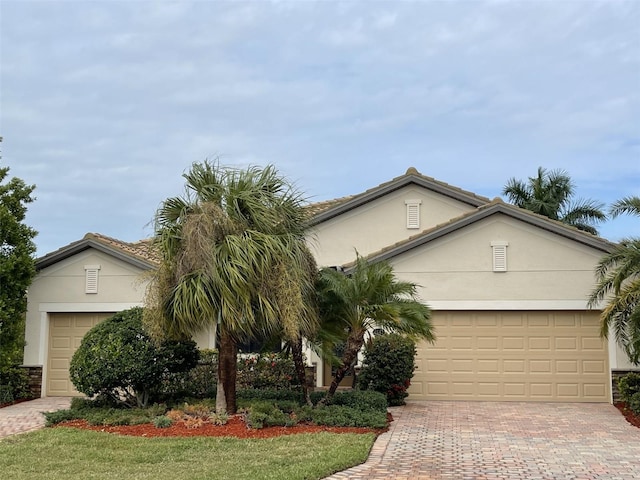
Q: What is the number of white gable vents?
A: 3